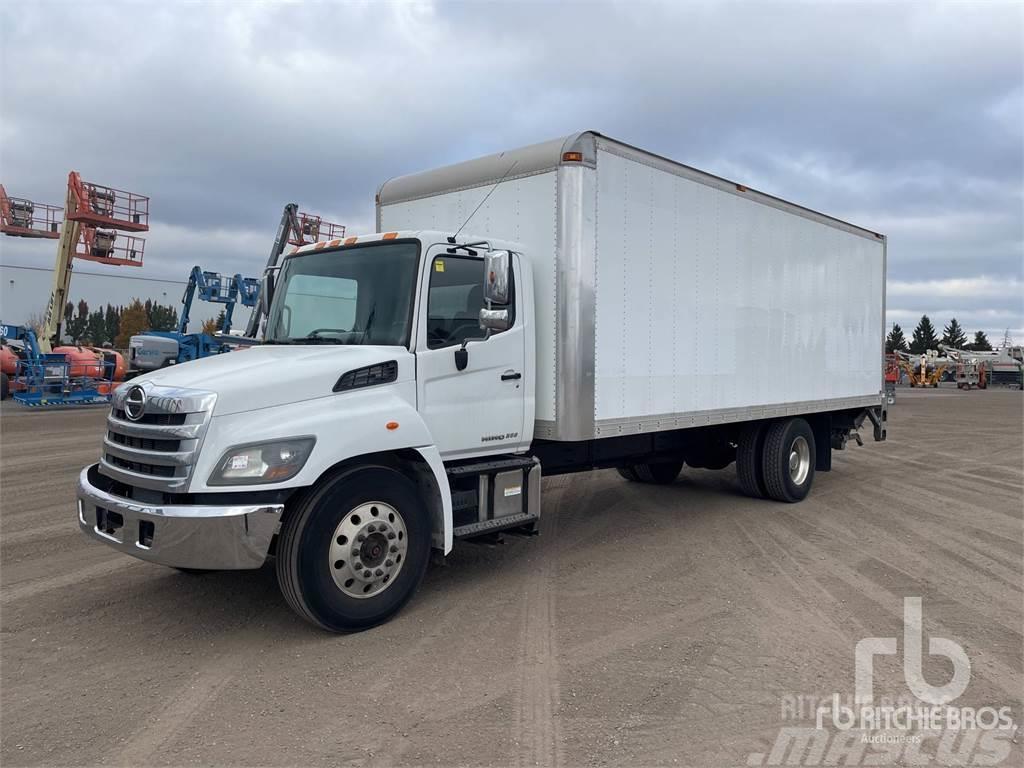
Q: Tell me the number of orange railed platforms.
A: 4